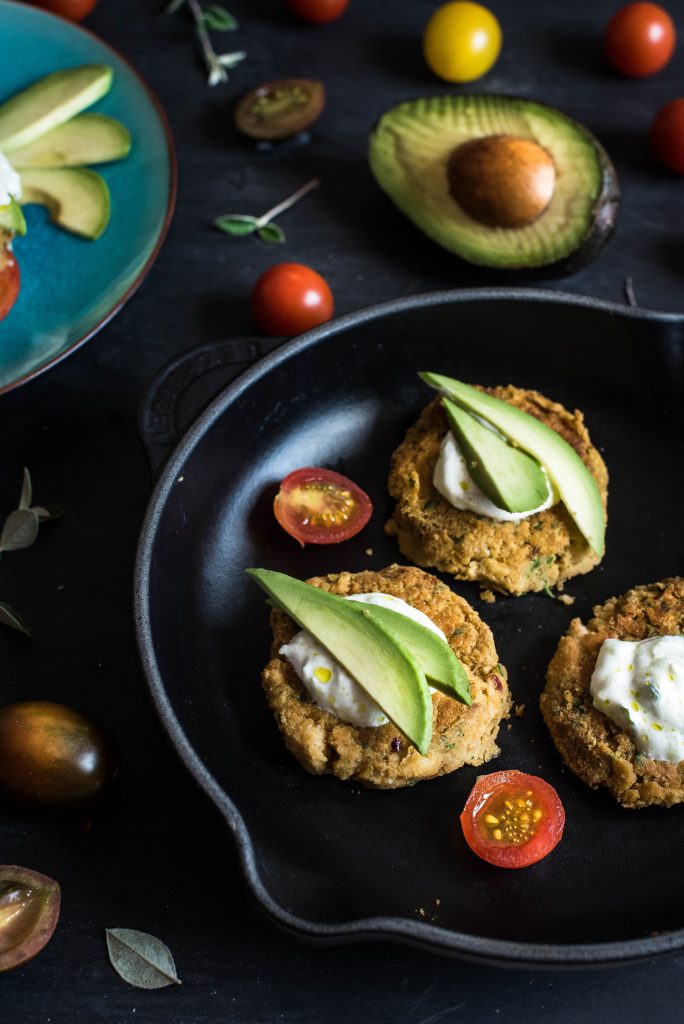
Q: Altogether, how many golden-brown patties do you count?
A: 3